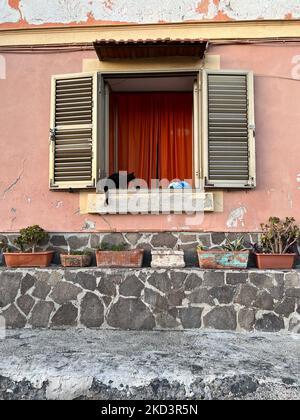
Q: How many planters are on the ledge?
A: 6